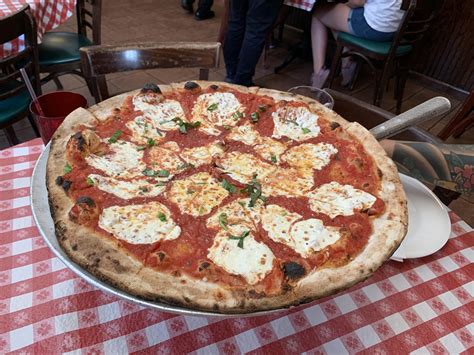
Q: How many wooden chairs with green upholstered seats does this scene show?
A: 3